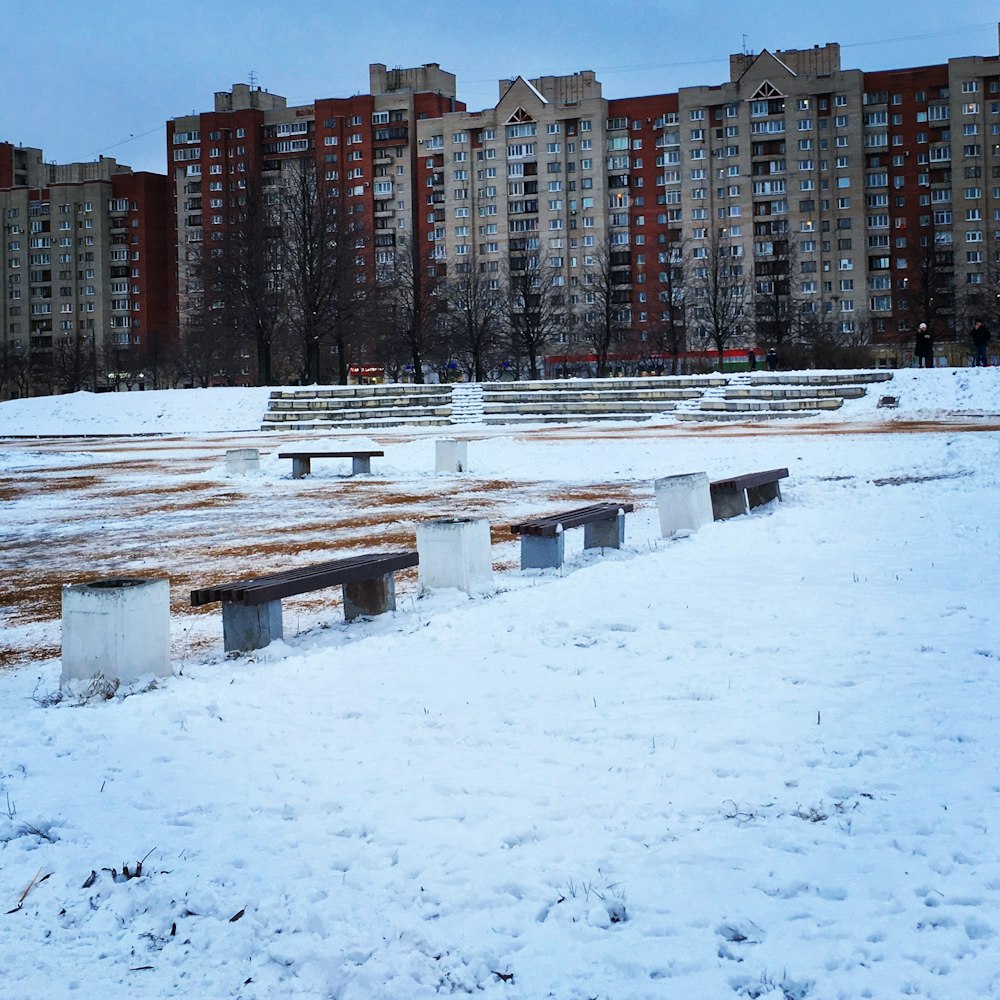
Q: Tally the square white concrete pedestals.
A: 5